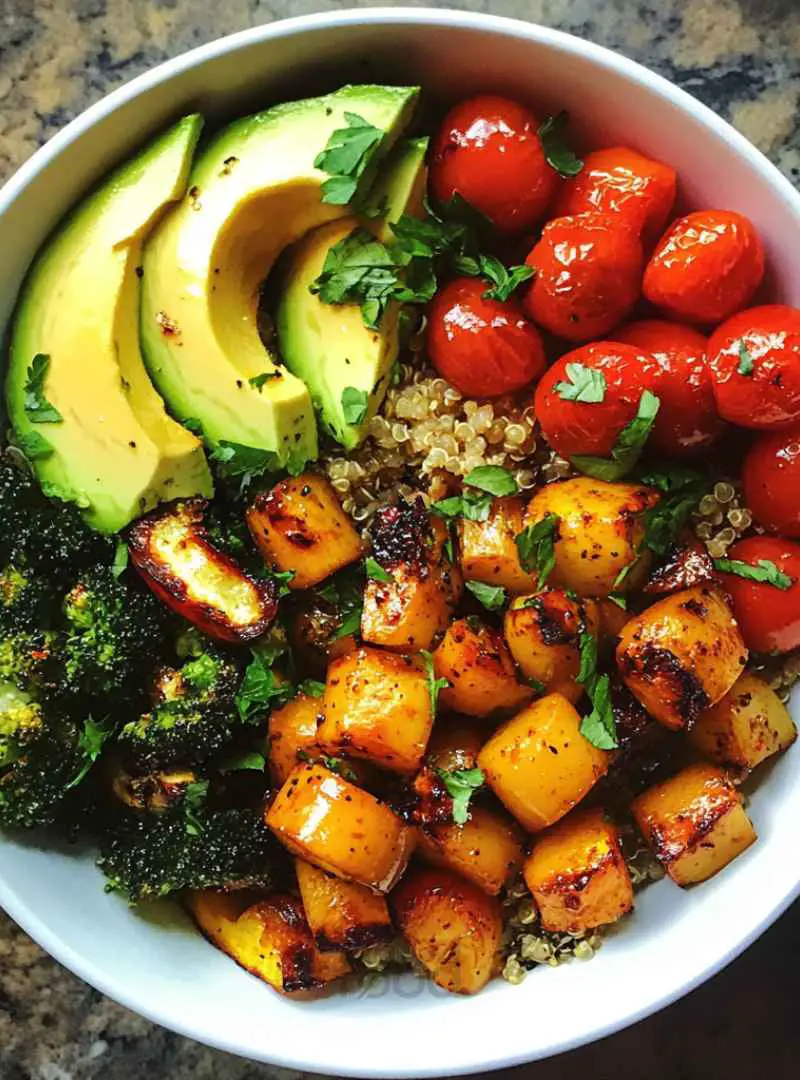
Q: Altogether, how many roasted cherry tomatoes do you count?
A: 10